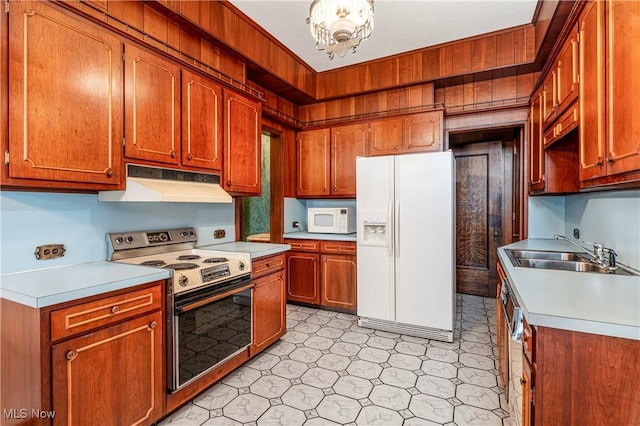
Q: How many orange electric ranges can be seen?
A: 0